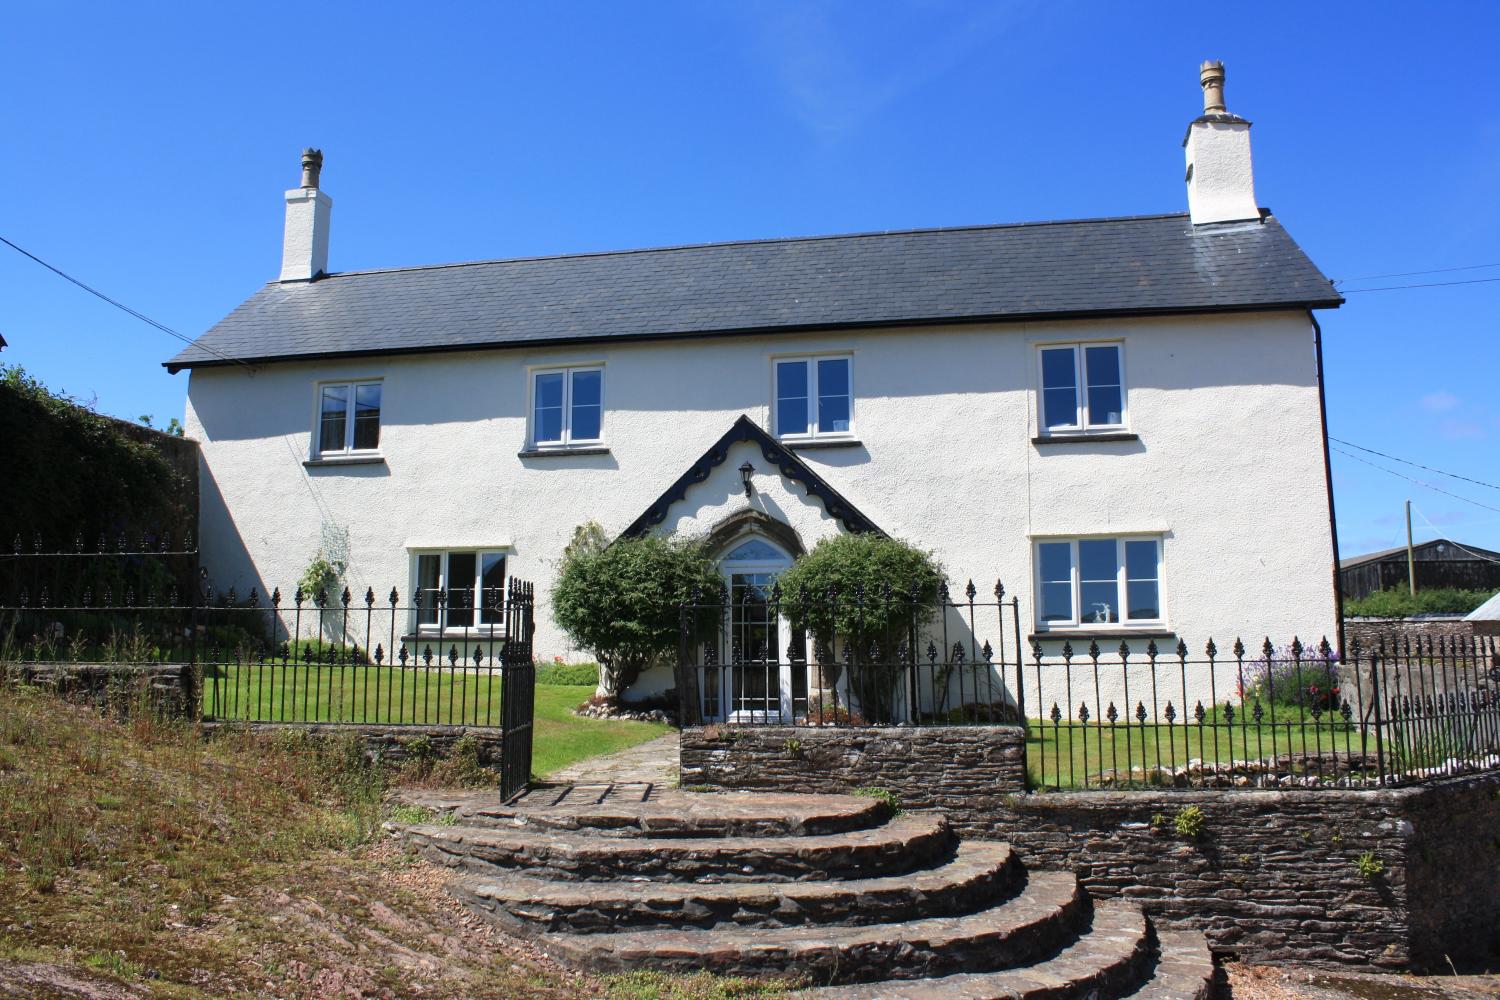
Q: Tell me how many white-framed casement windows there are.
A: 6